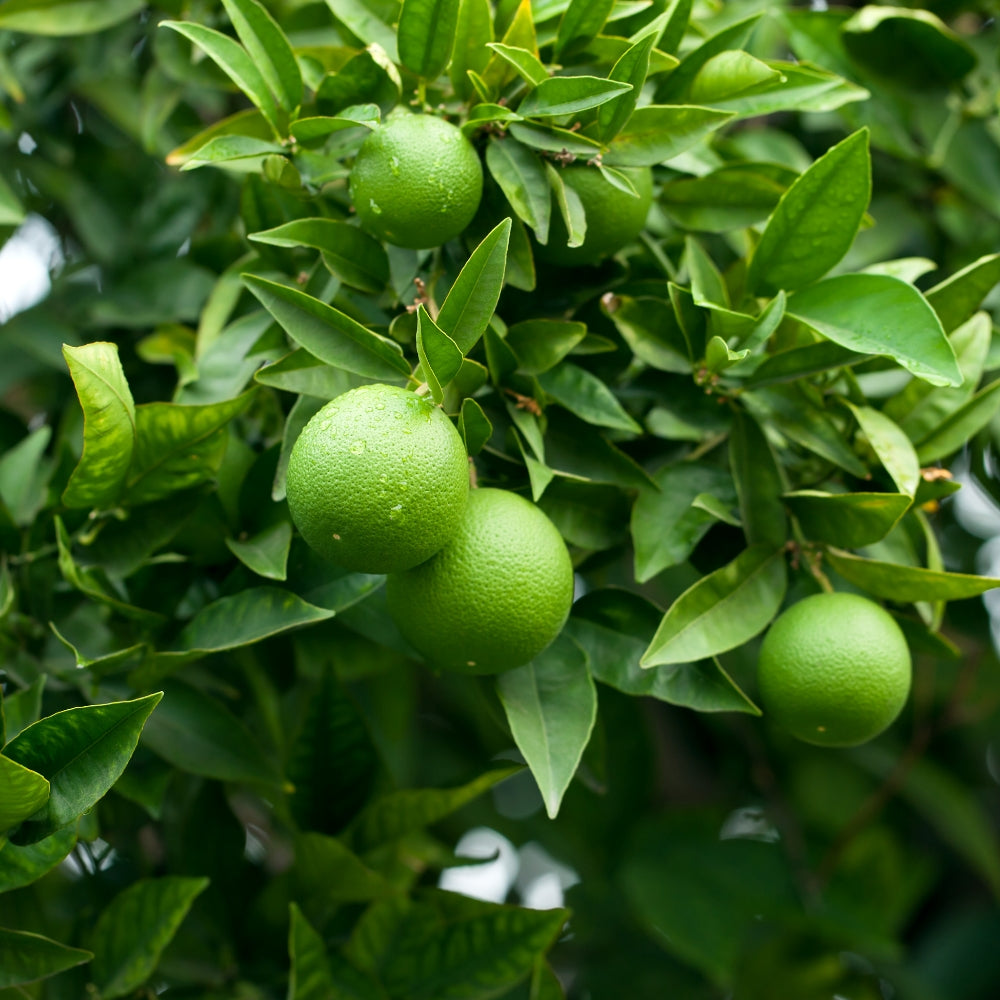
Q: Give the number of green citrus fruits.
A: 5